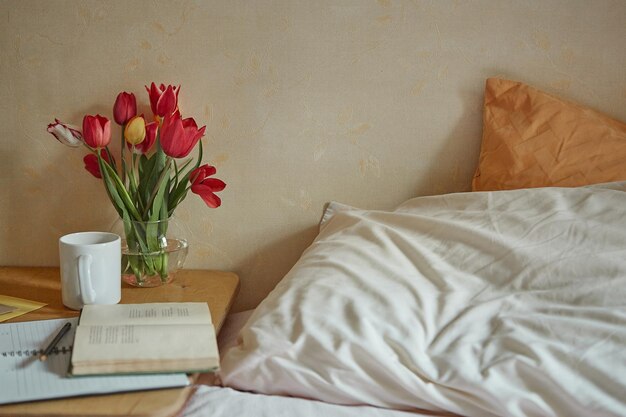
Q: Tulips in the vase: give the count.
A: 9